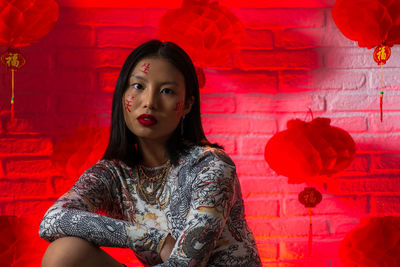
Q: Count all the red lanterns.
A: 7